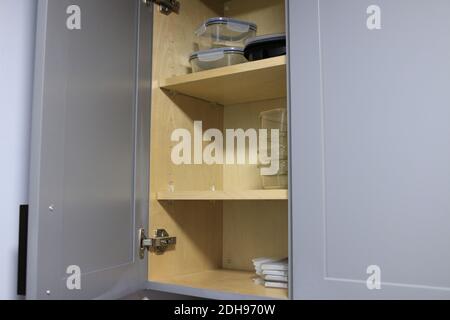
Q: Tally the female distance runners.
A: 0